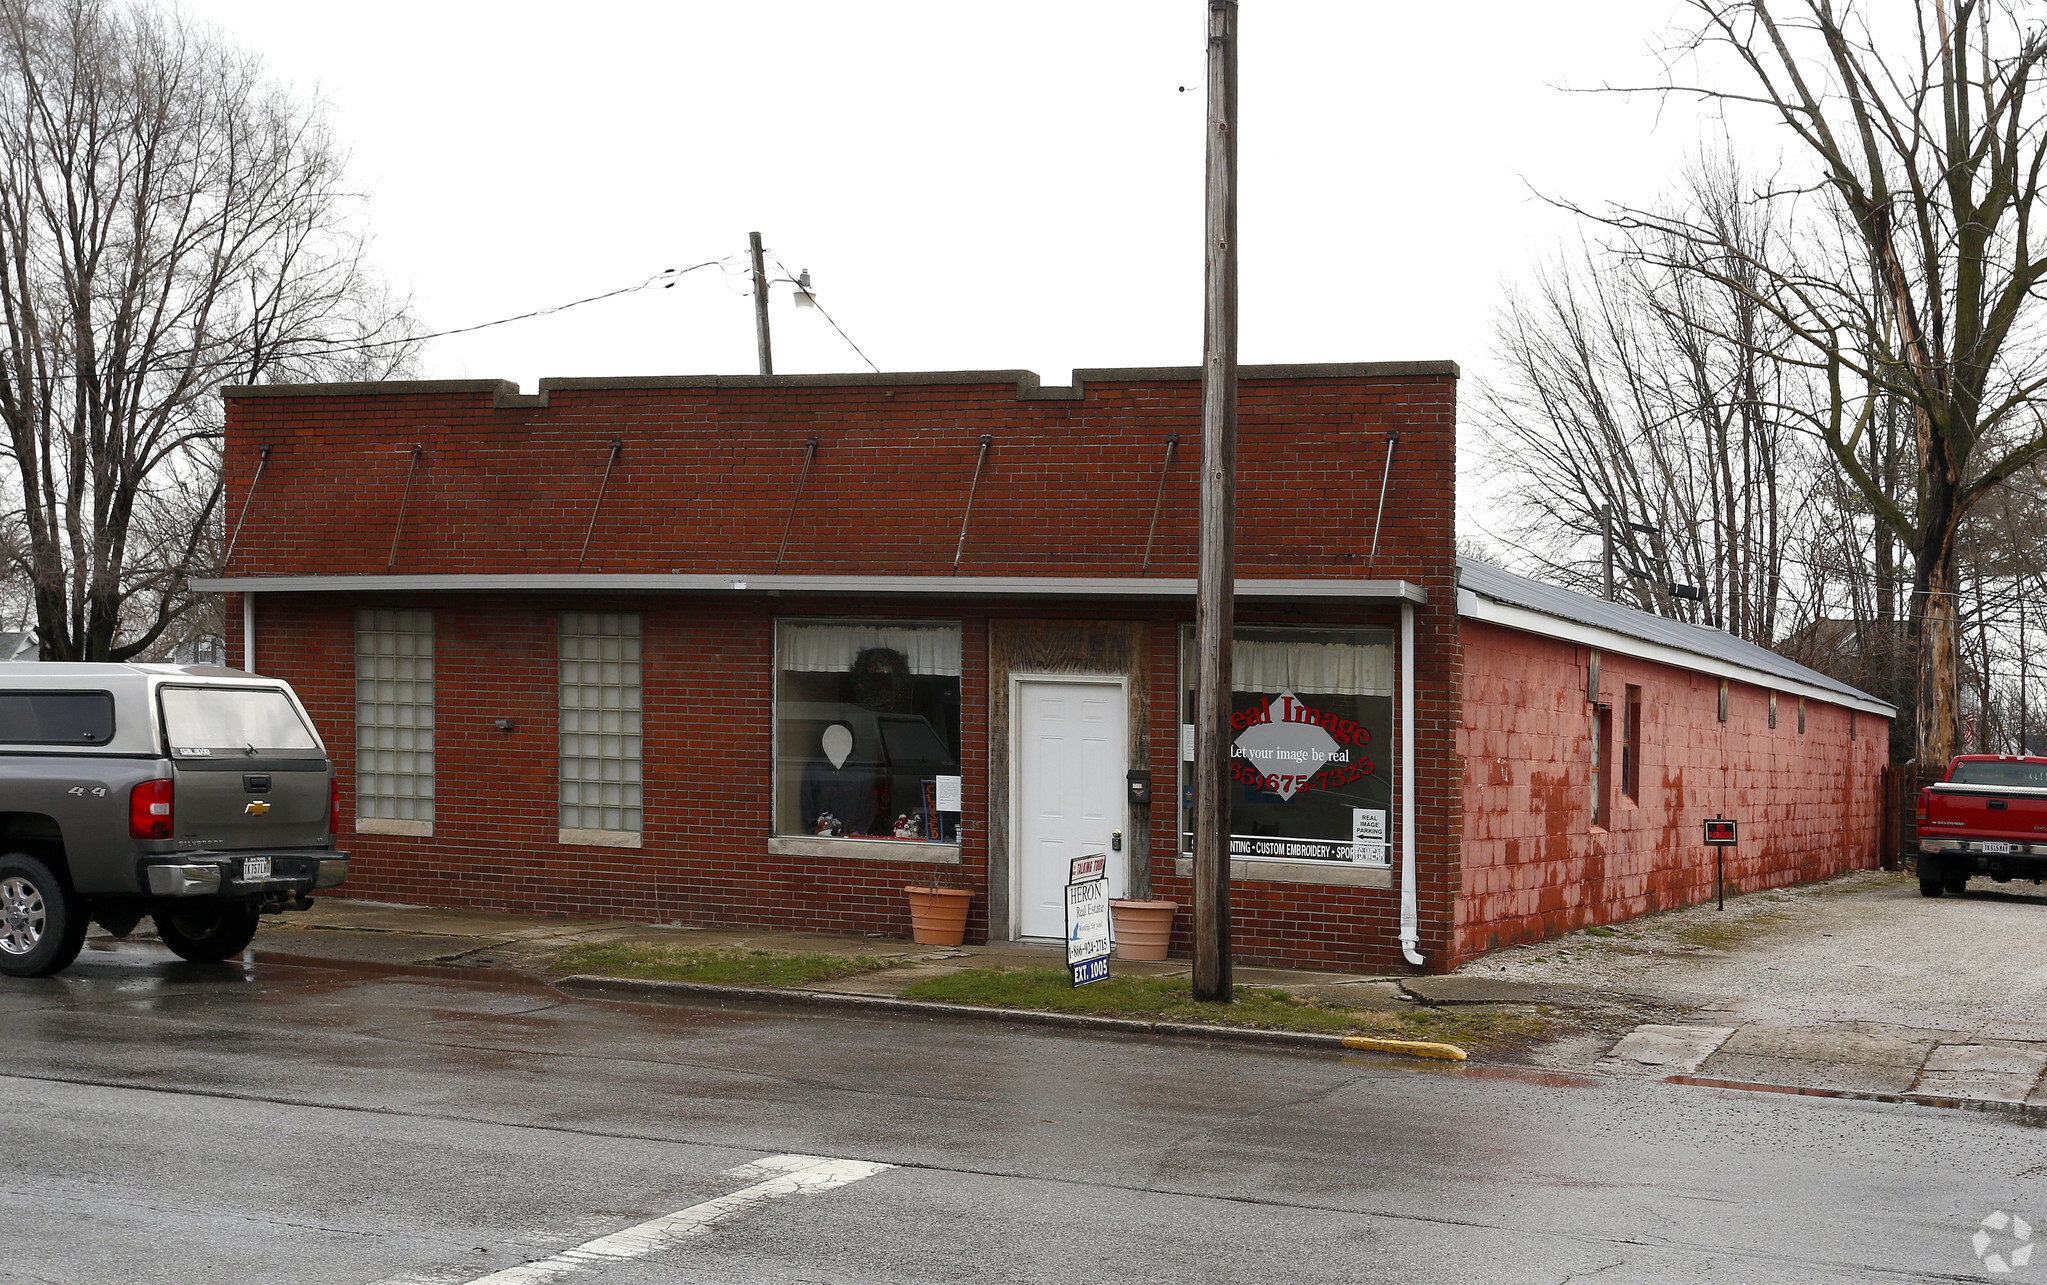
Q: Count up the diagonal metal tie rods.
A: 7